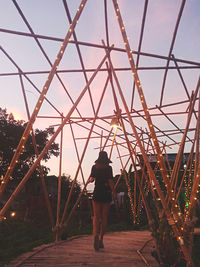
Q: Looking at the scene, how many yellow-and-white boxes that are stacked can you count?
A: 0